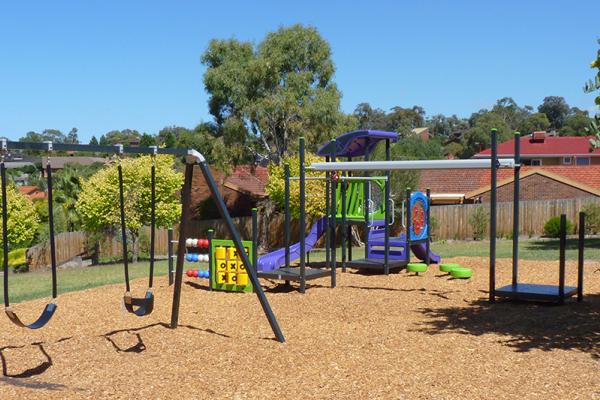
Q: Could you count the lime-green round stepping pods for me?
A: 3